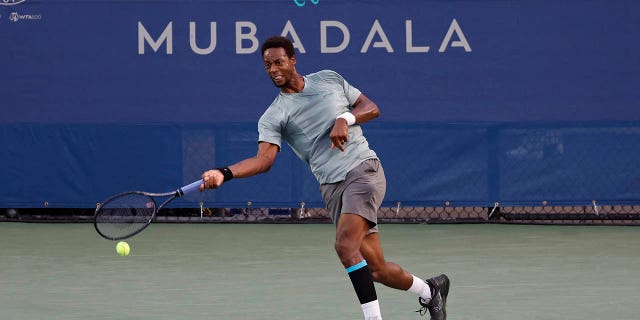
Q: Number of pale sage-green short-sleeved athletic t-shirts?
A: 1